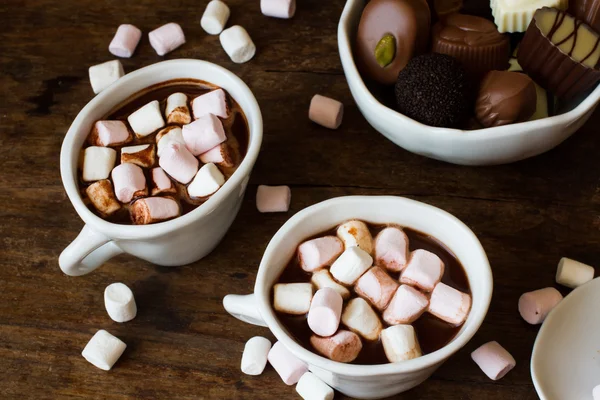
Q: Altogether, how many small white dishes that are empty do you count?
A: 1